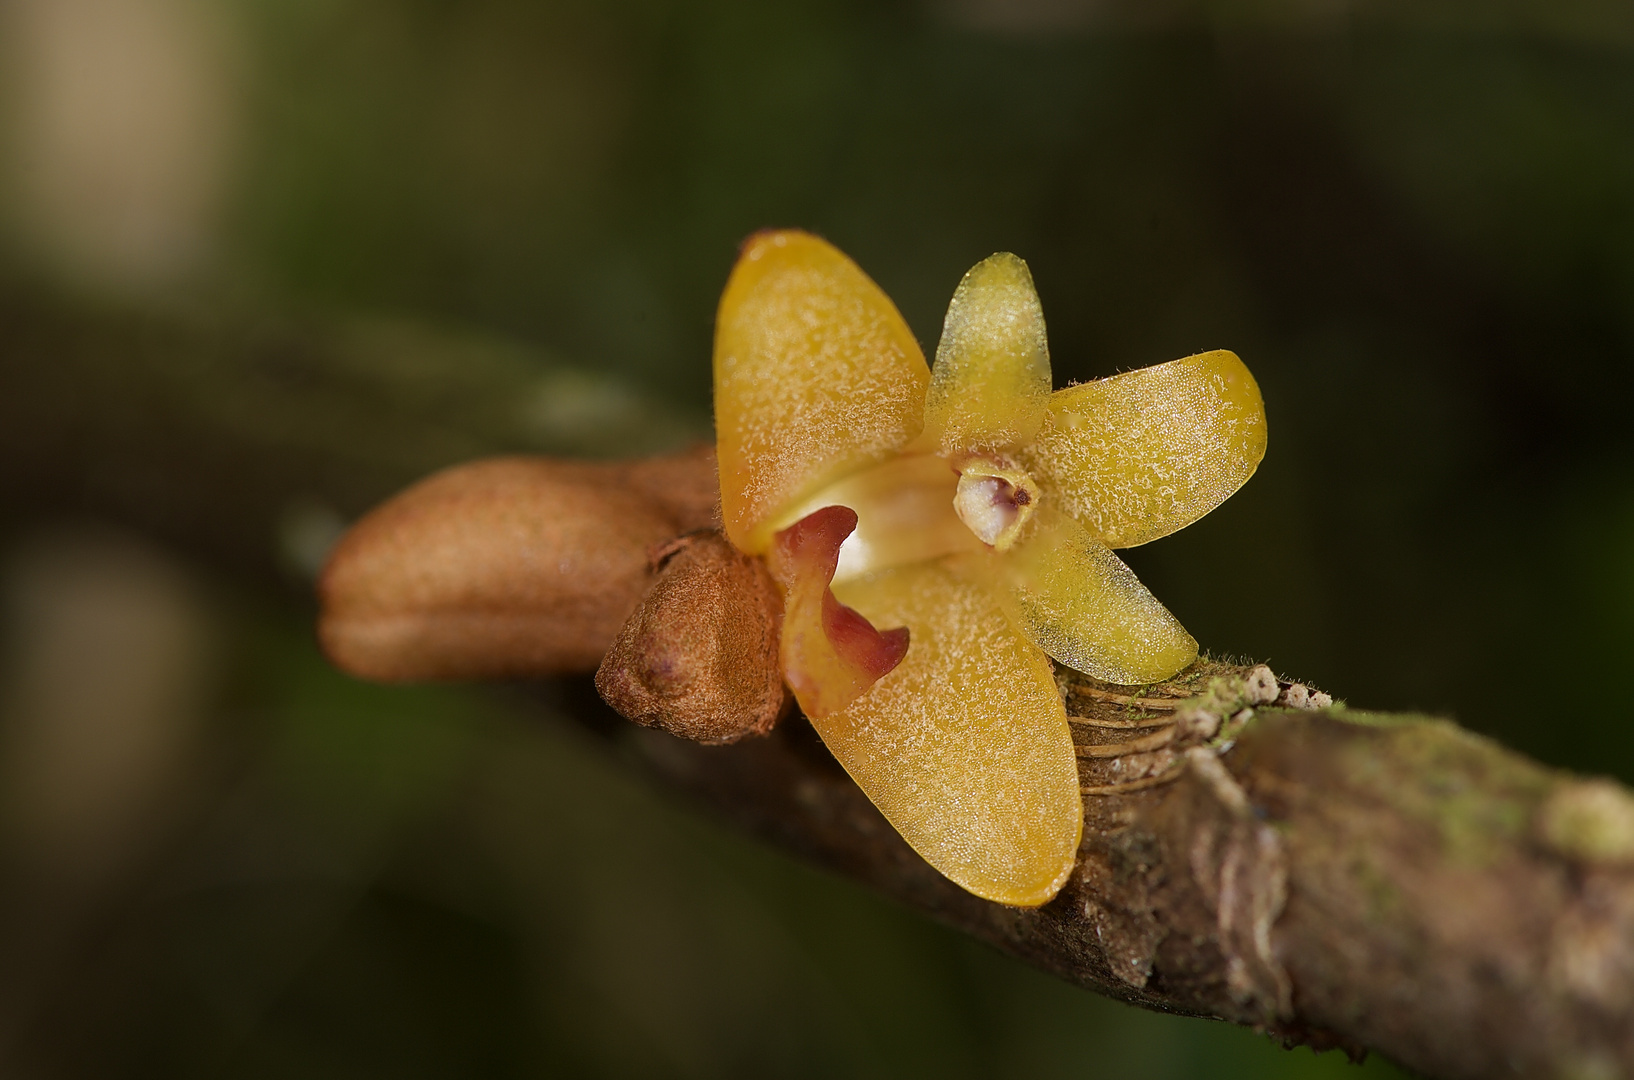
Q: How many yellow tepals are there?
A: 5